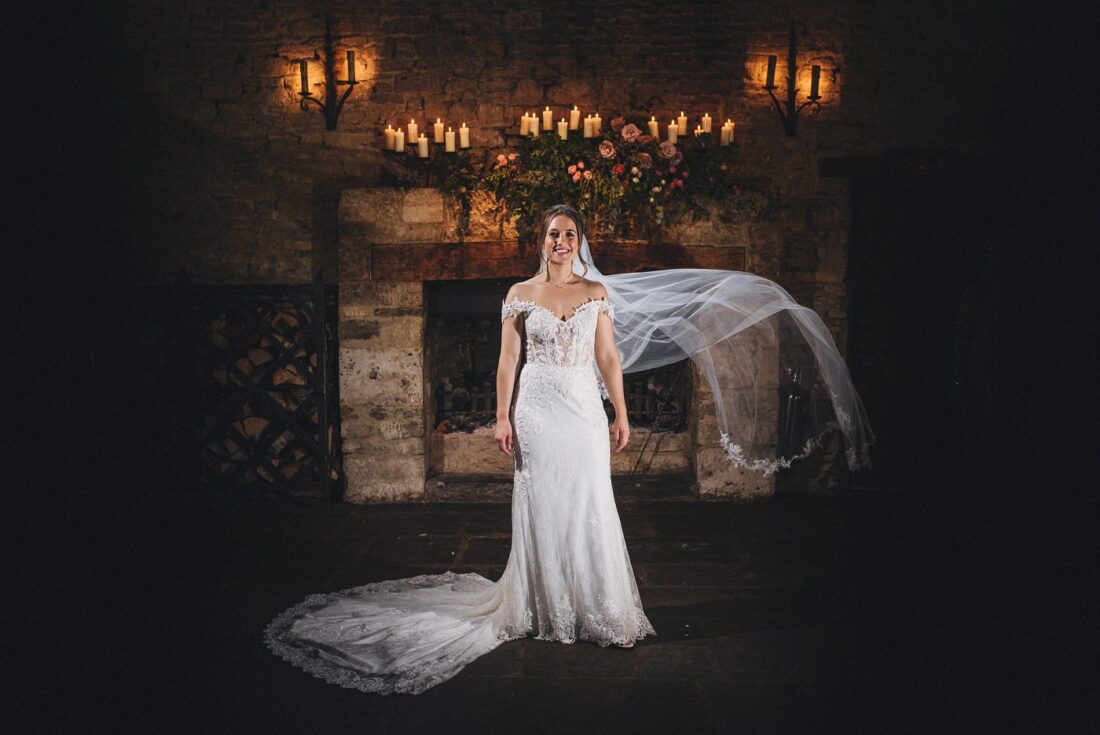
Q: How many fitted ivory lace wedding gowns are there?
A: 1